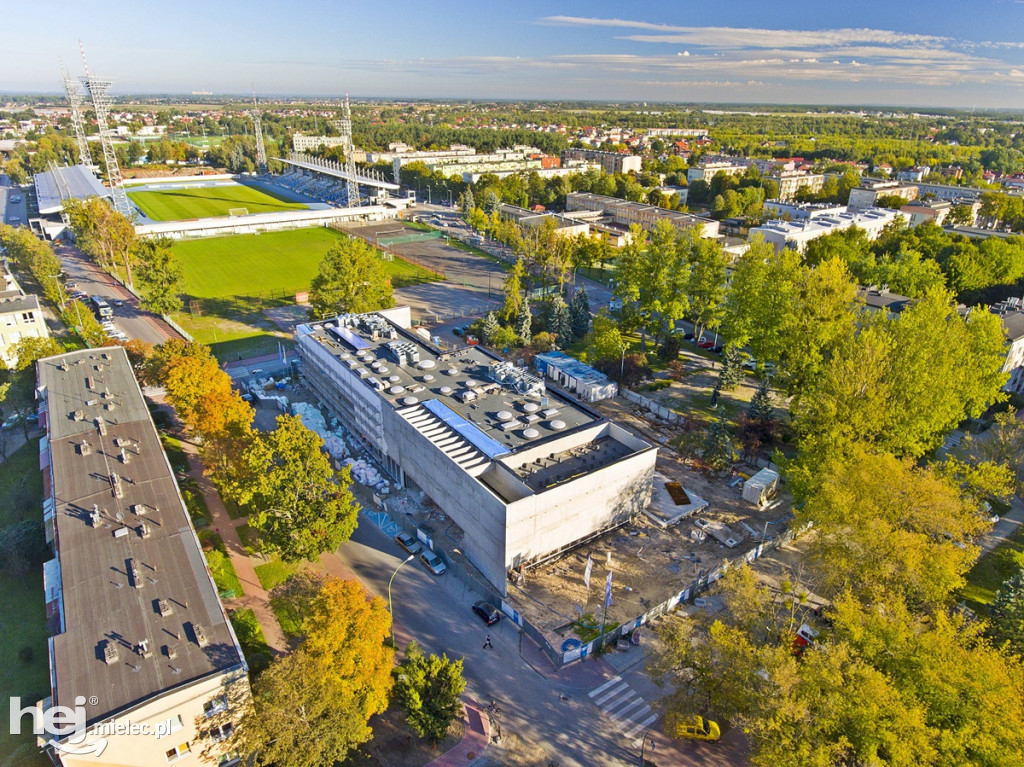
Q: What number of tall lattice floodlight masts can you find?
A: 4